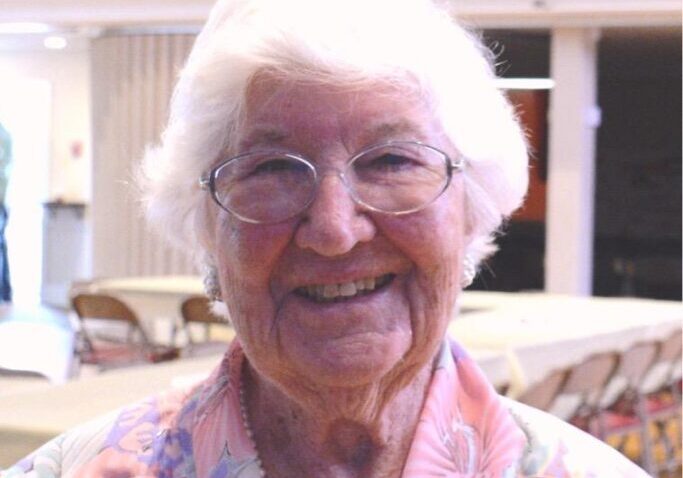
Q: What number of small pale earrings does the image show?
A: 2